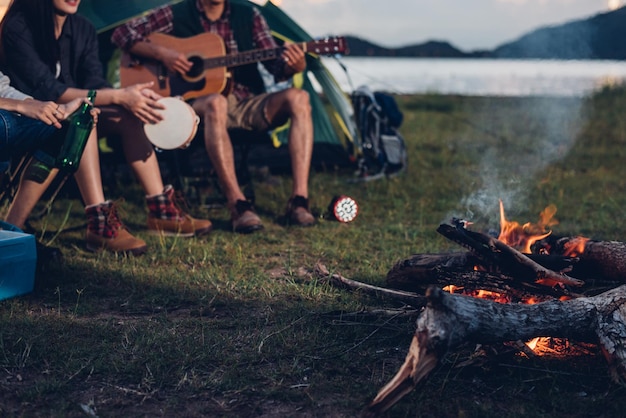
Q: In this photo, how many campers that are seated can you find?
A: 3